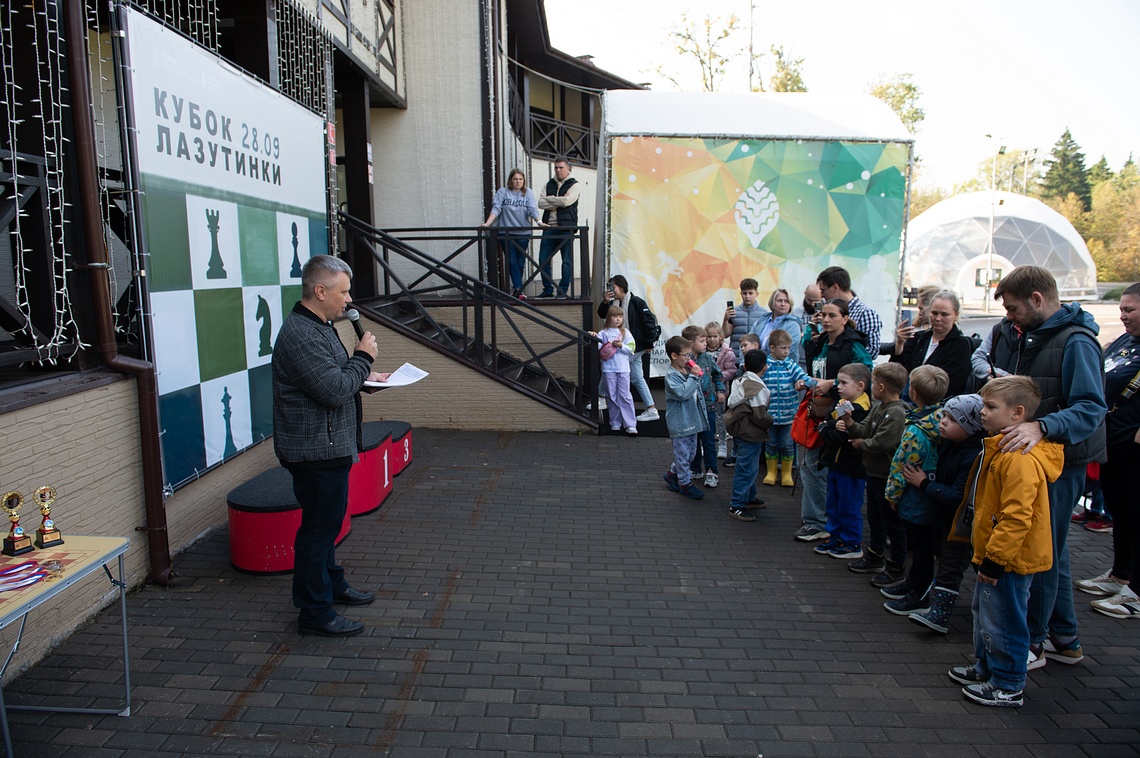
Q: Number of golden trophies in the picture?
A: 2